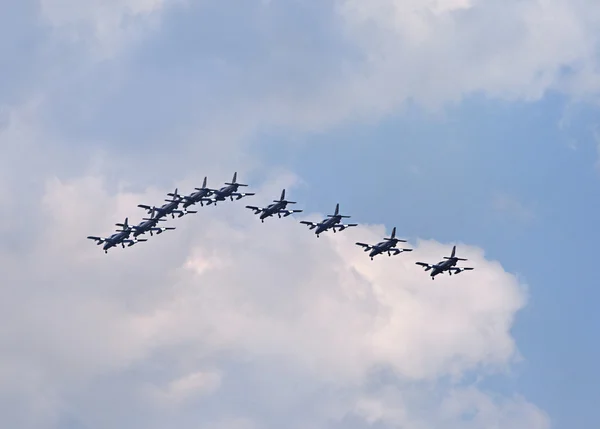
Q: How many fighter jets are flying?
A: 9